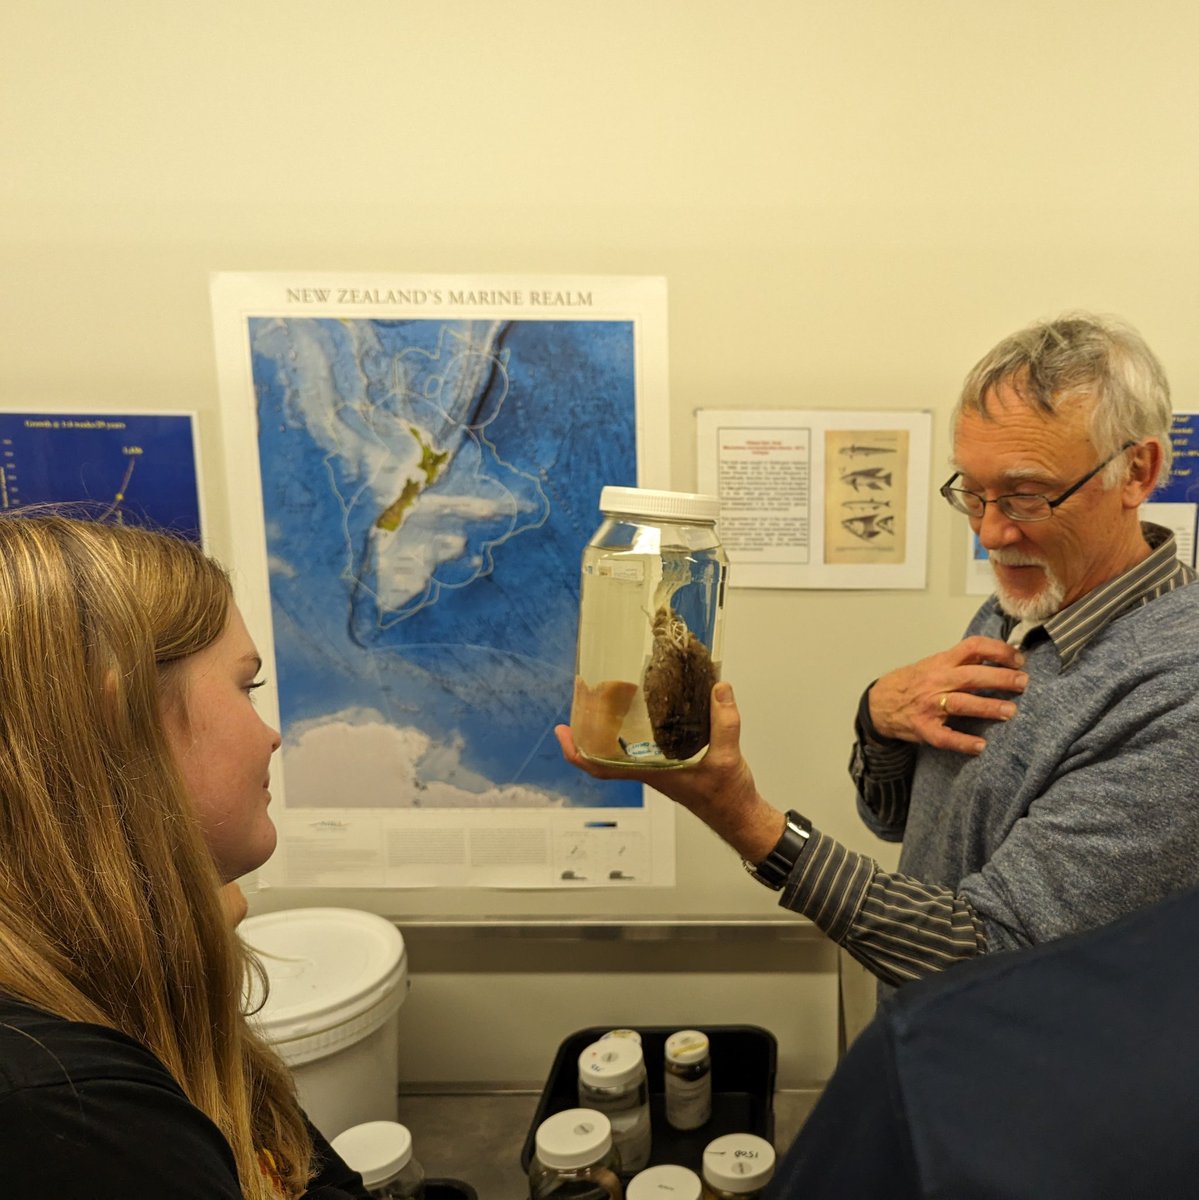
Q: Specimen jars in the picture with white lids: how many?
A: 8